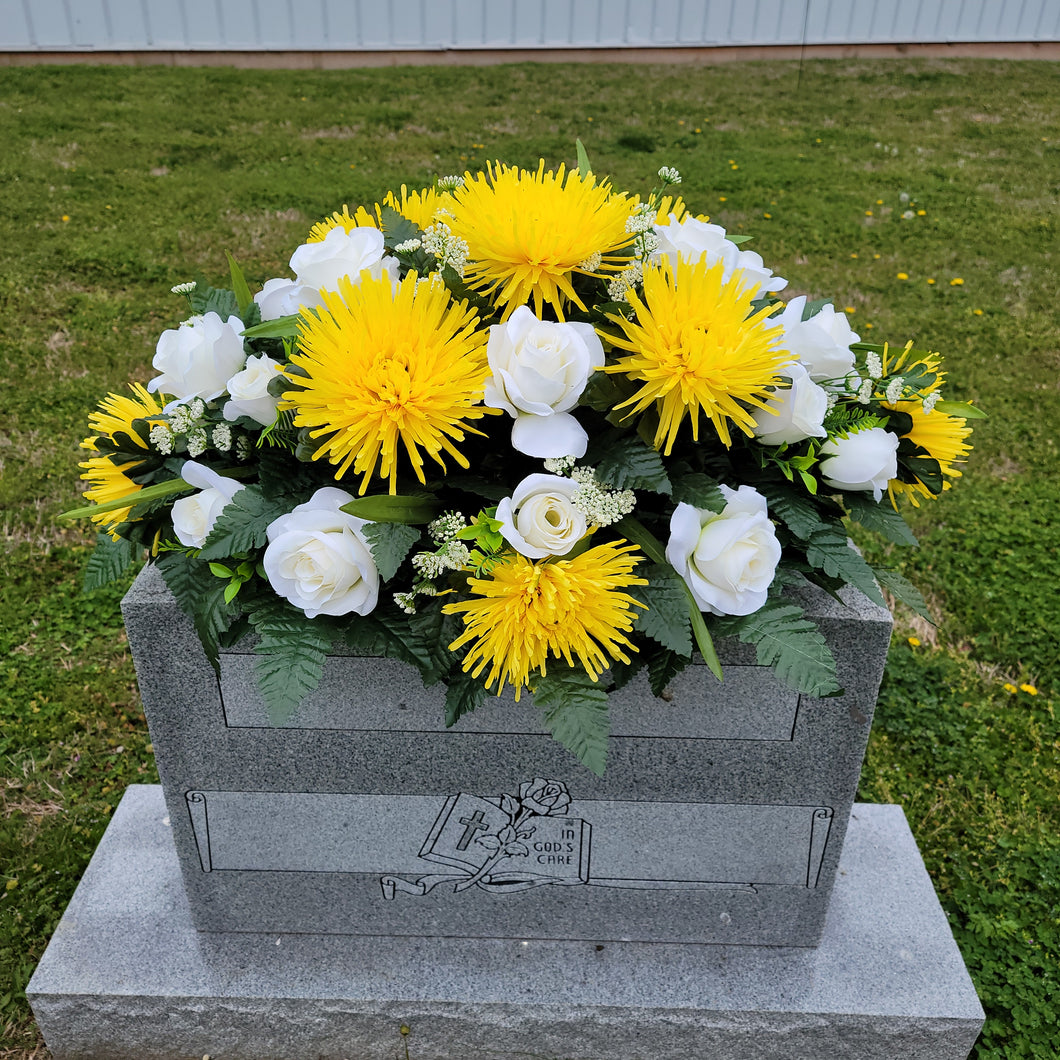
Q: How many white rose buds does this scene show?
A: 14